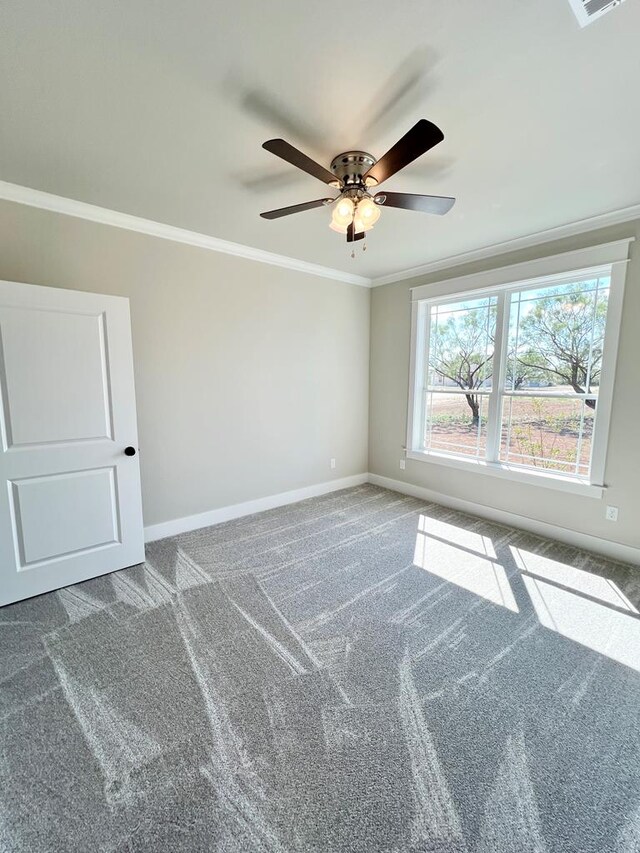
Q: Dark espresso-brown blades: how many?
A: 5